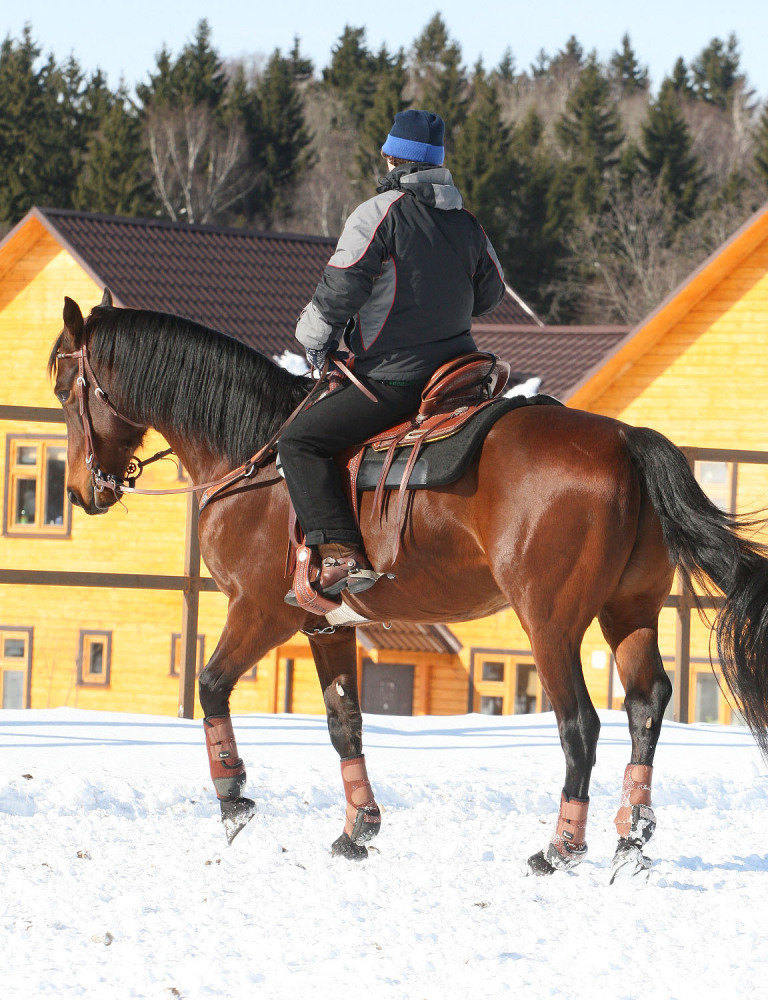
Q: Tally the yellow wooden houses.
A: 2